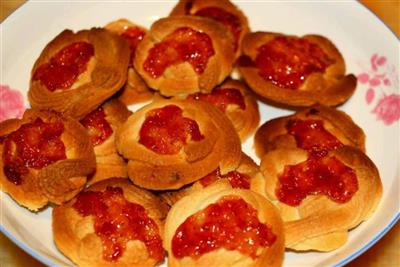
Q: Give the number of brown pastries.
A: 14